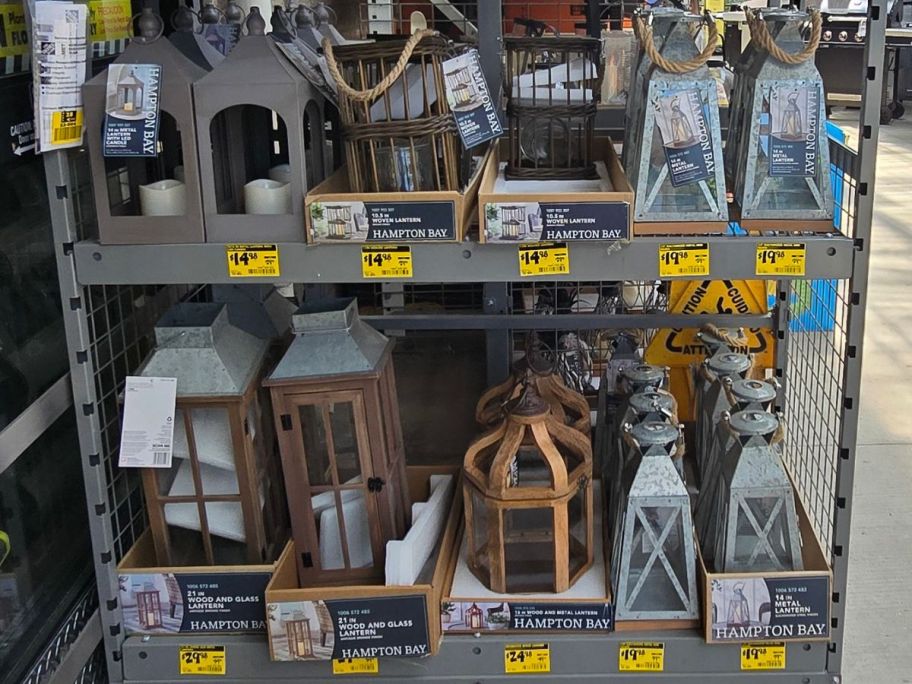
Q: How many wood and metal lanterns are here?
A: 2